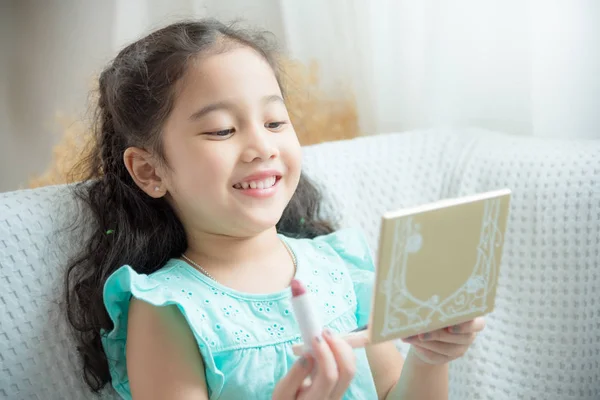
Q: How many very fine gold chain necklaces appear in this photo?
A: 1